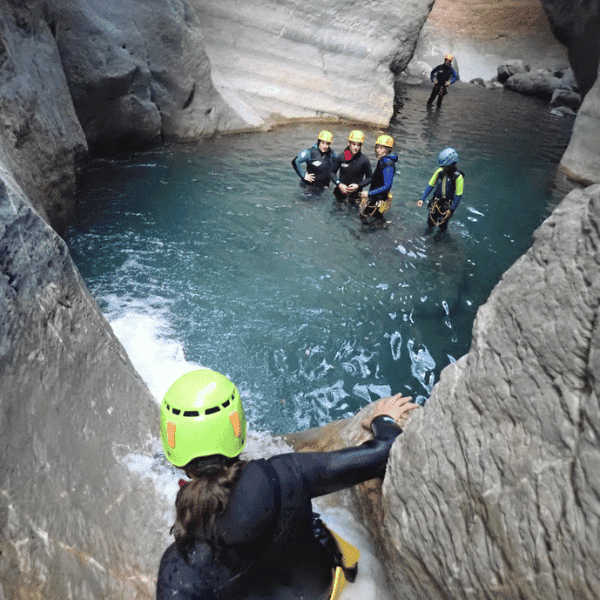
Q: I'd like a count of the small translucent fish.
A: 0